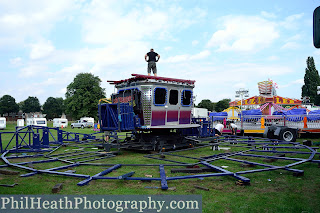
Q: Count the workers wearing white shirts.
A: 2